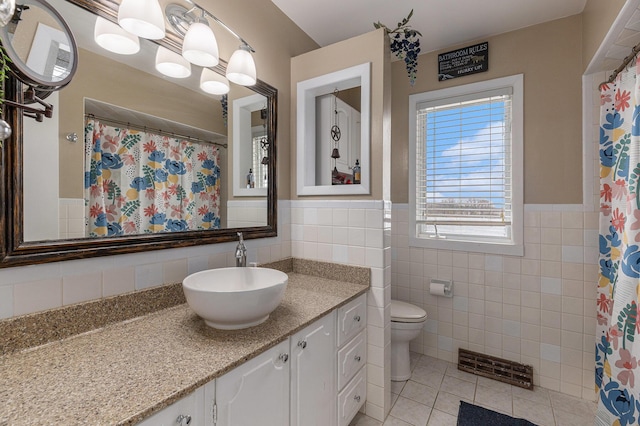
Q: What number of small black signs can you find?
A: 1